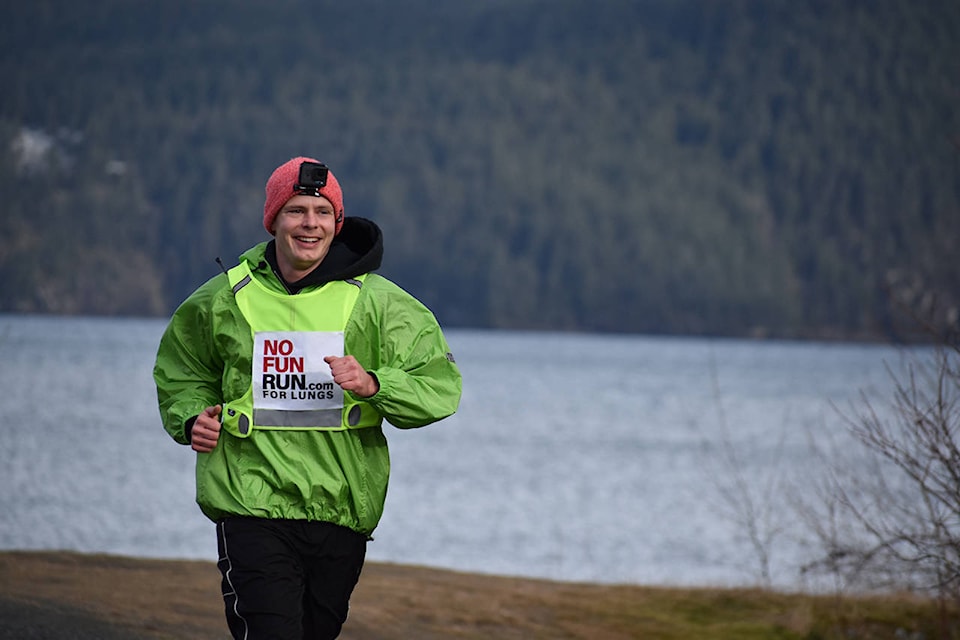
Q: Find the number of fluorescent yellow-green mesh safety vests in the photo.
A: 1